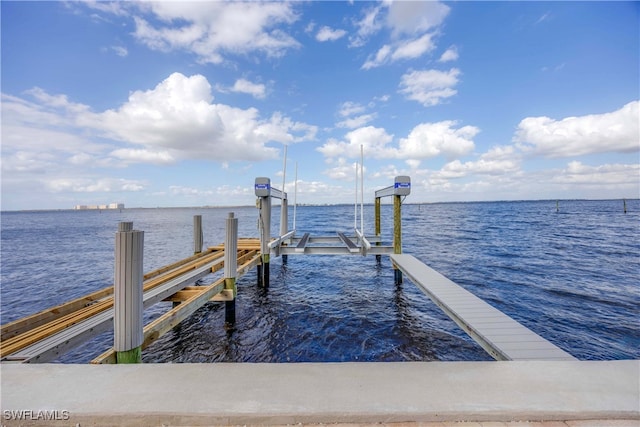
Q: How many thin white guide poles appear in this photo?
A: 4